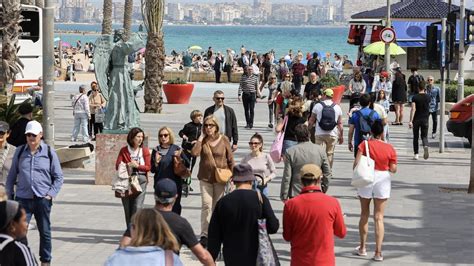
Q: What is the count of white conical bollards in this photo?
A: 0